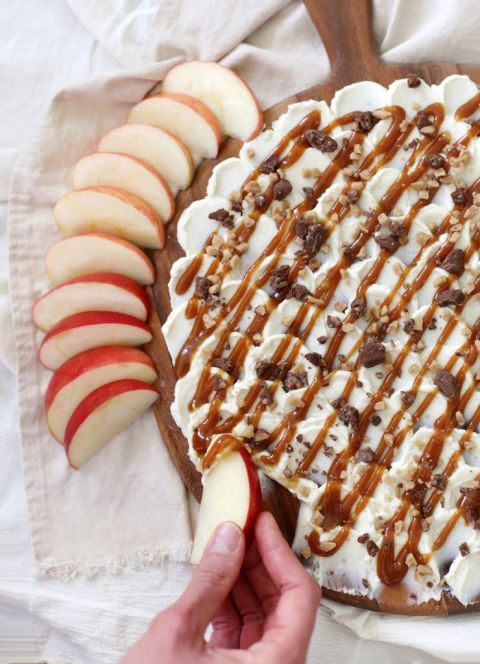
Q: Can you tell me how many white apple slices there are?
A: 11